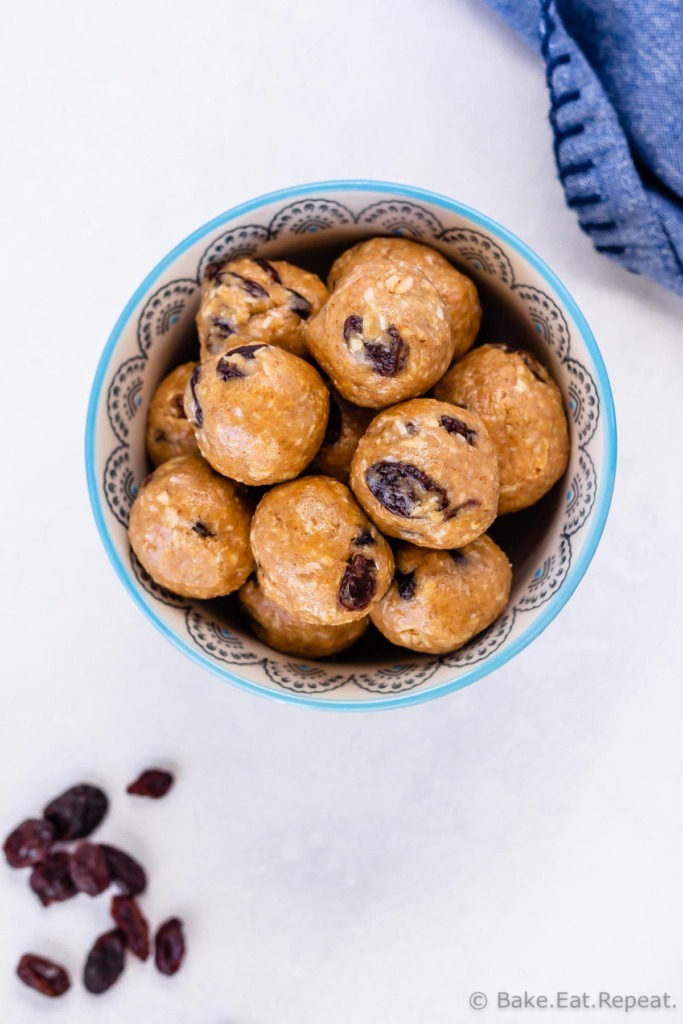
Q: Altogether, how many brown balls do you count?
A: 12